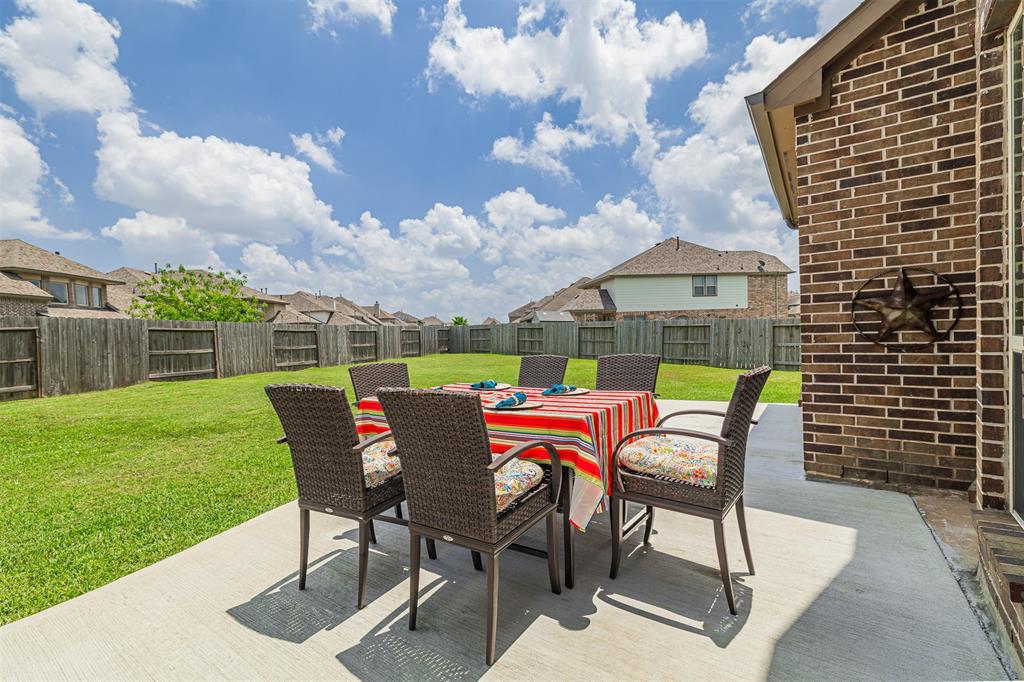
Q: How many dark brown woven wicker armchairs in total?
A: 6